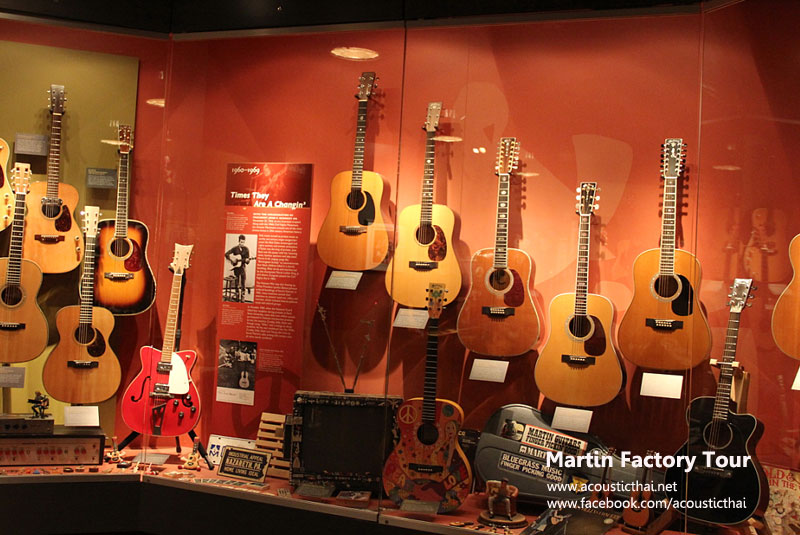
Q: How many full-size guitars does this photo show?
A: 14